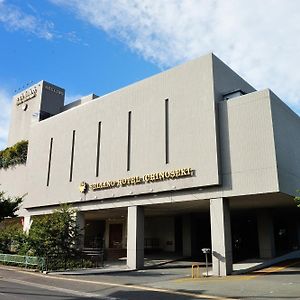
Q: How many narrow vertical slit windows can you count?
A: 5